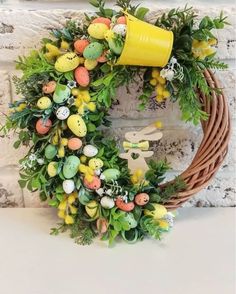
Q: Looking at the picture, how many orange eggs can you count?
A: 12